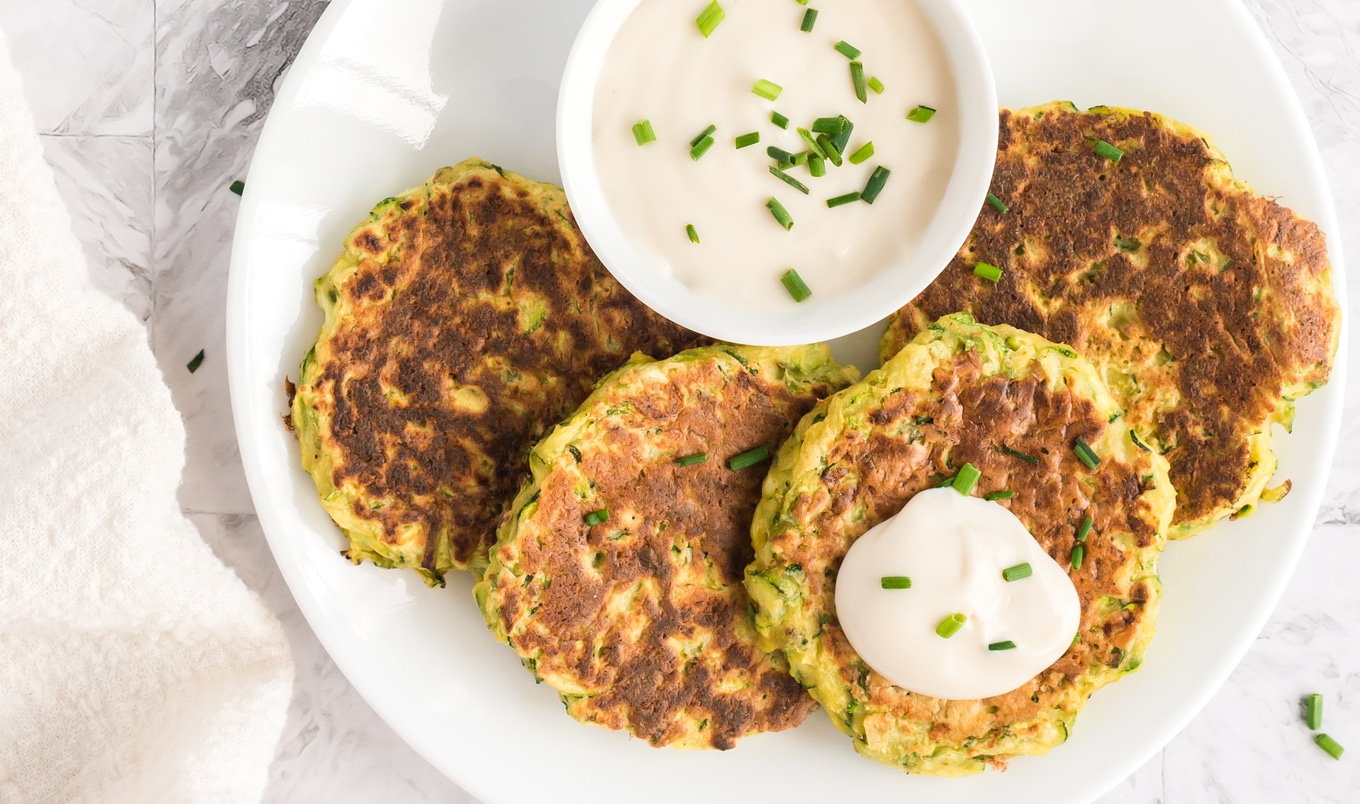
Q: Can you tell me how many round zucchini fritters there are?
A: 4